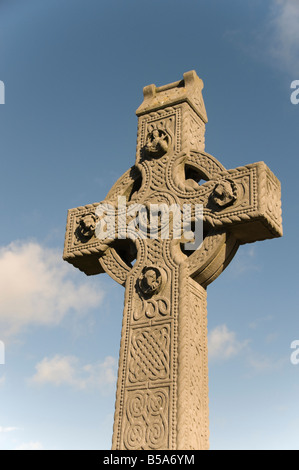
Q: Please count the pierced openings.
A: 4